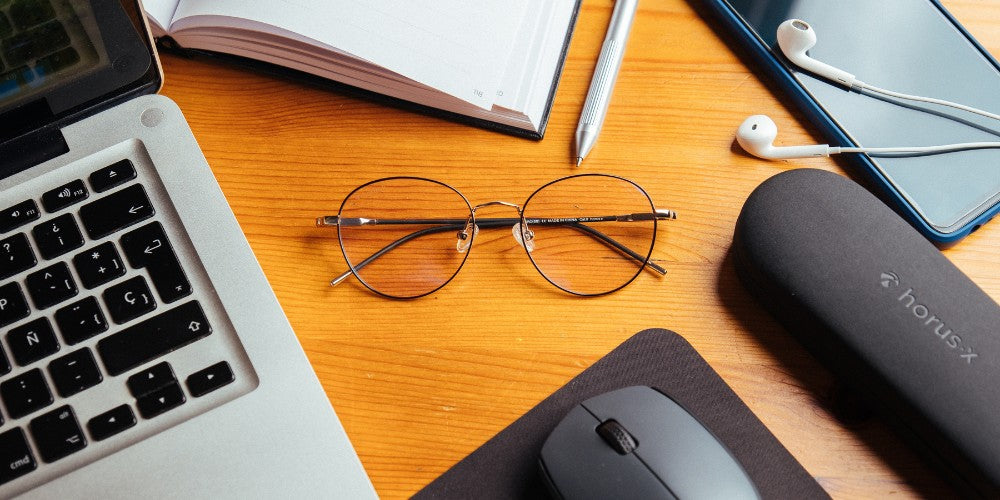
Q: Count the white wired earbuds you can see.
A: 2